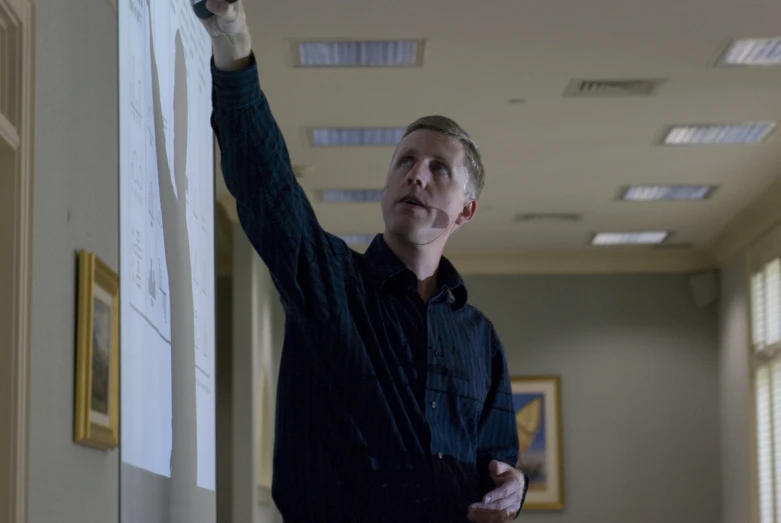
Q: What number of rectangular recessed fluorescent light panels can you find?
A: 8